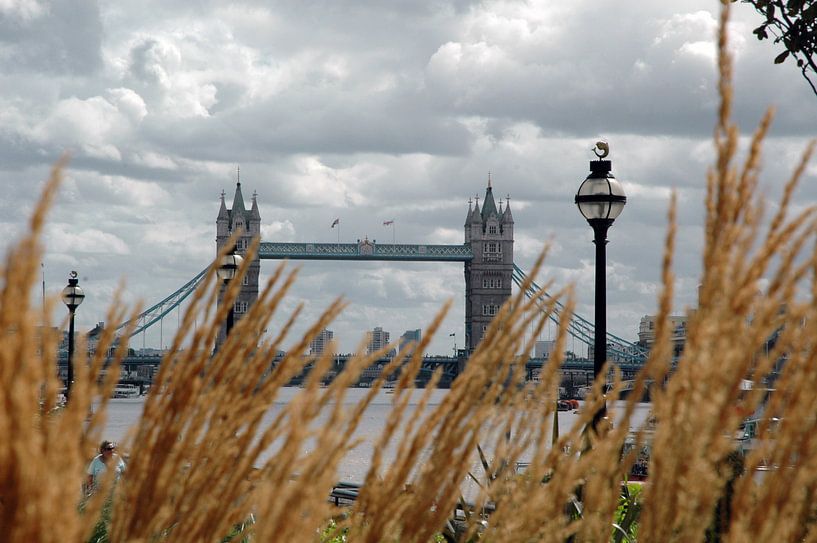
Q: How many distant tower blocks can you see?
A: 3